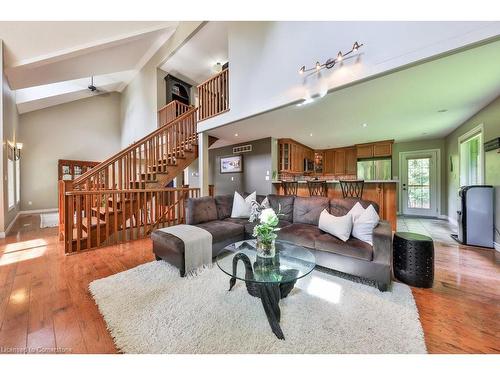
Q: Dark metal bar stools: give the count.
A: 3